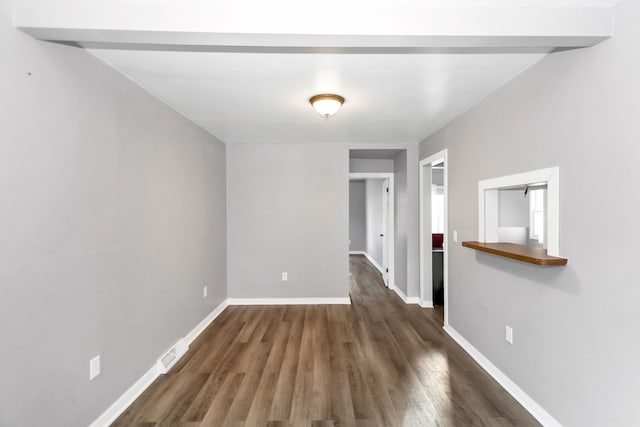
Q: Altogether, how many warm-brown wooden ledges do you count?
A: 1